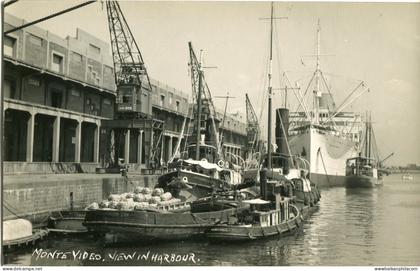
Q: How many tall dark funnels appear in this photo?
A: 1